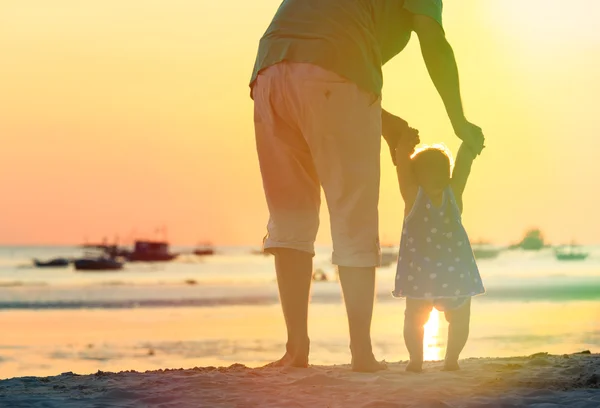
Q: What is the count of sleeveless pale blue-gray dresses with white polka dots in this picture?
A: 1